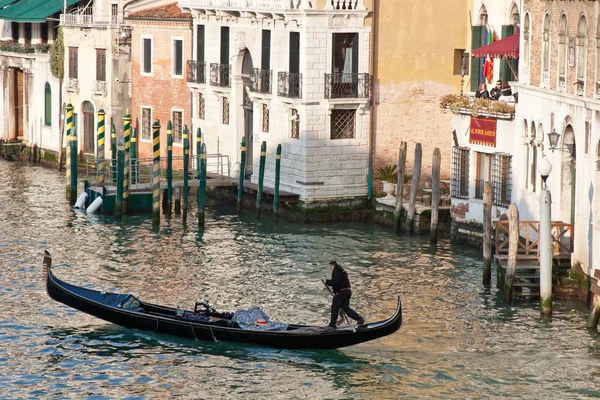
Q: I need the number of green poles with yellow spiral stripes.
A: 4